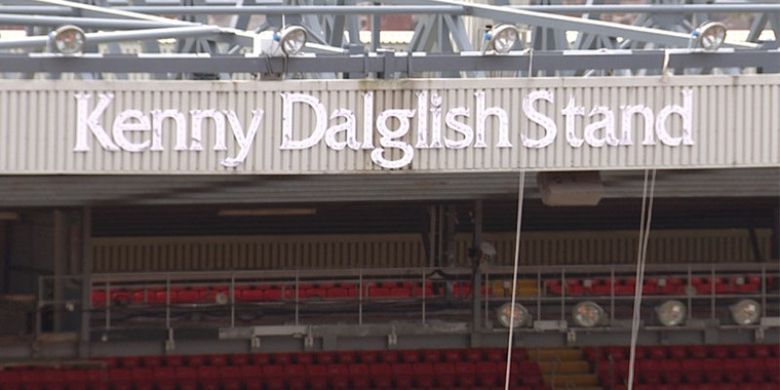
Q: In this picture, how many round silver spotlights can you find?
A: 8